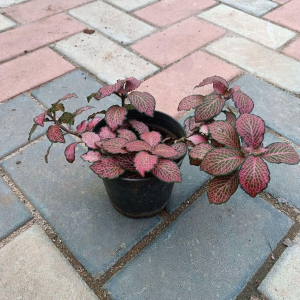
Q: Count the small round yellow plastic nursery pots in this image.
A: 0